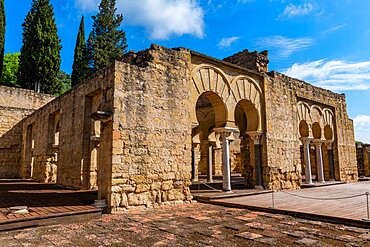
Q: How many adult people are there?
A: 0